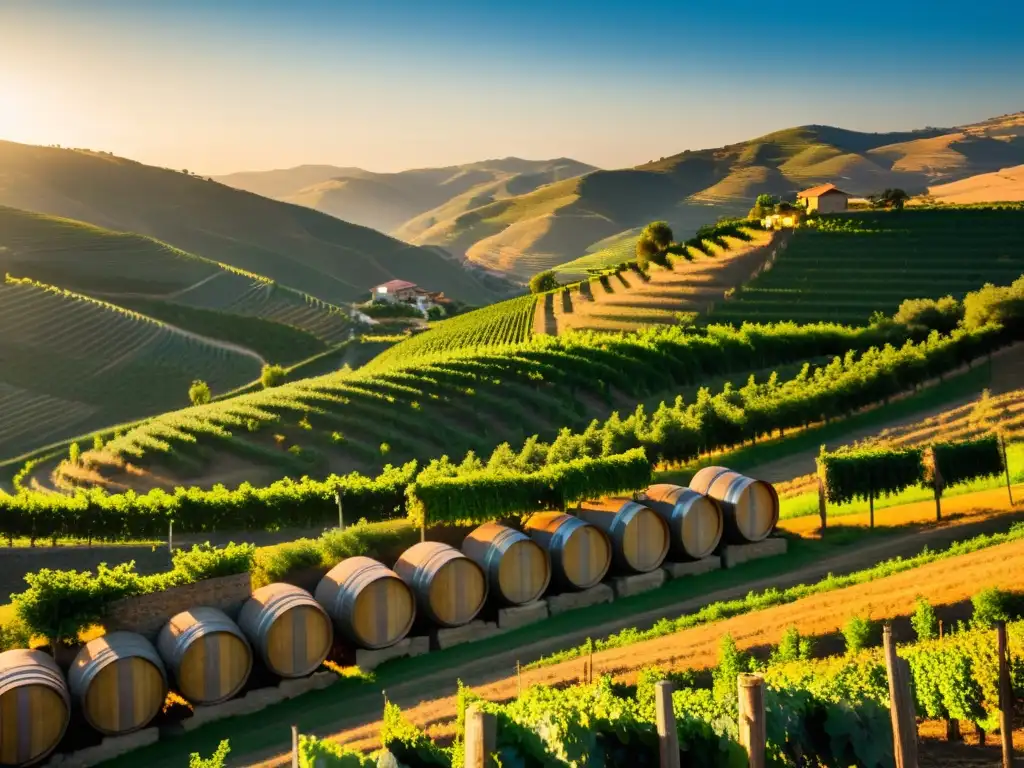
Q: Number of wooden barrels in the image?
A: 11